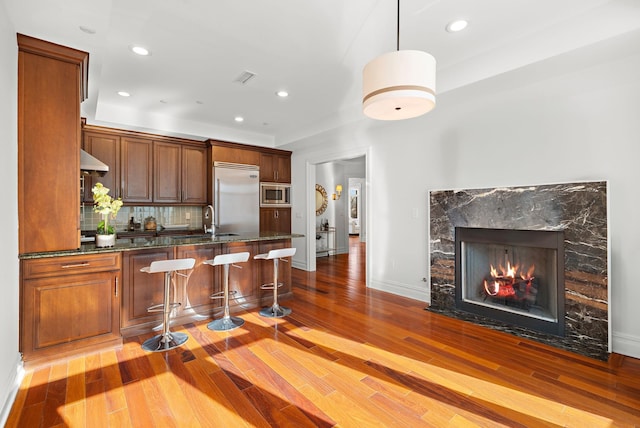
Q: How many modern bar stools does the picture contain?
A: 3